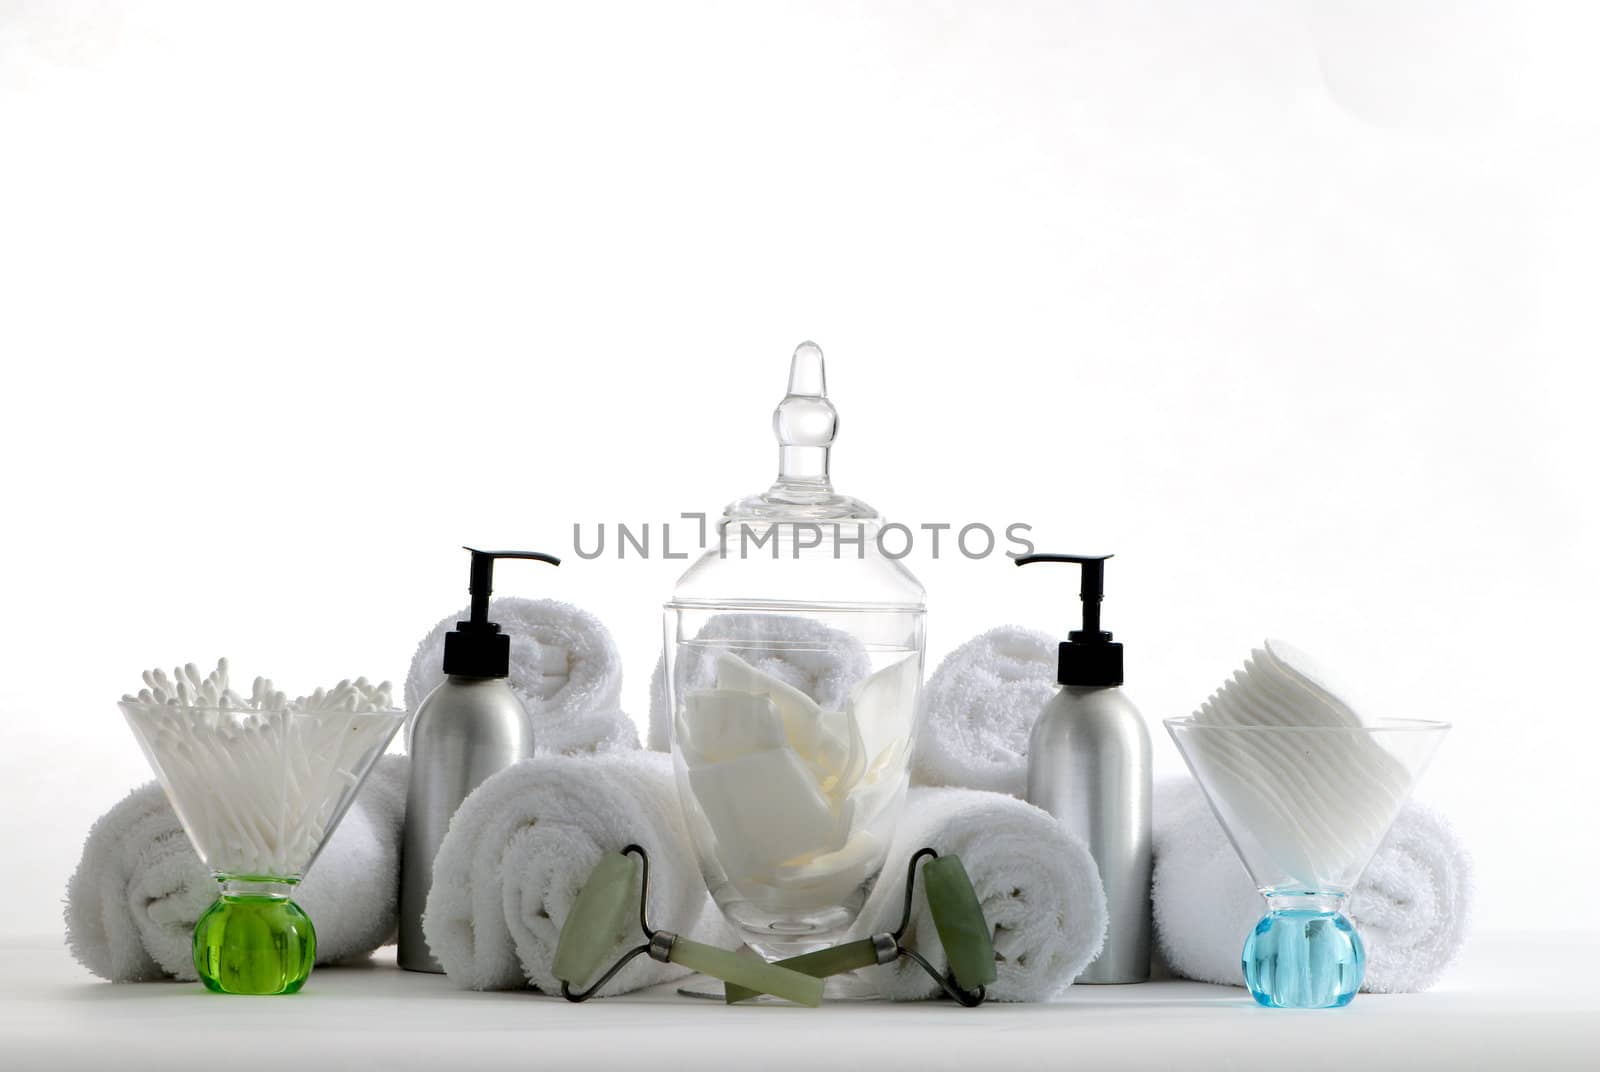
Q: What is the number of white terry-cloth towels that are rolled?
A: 7